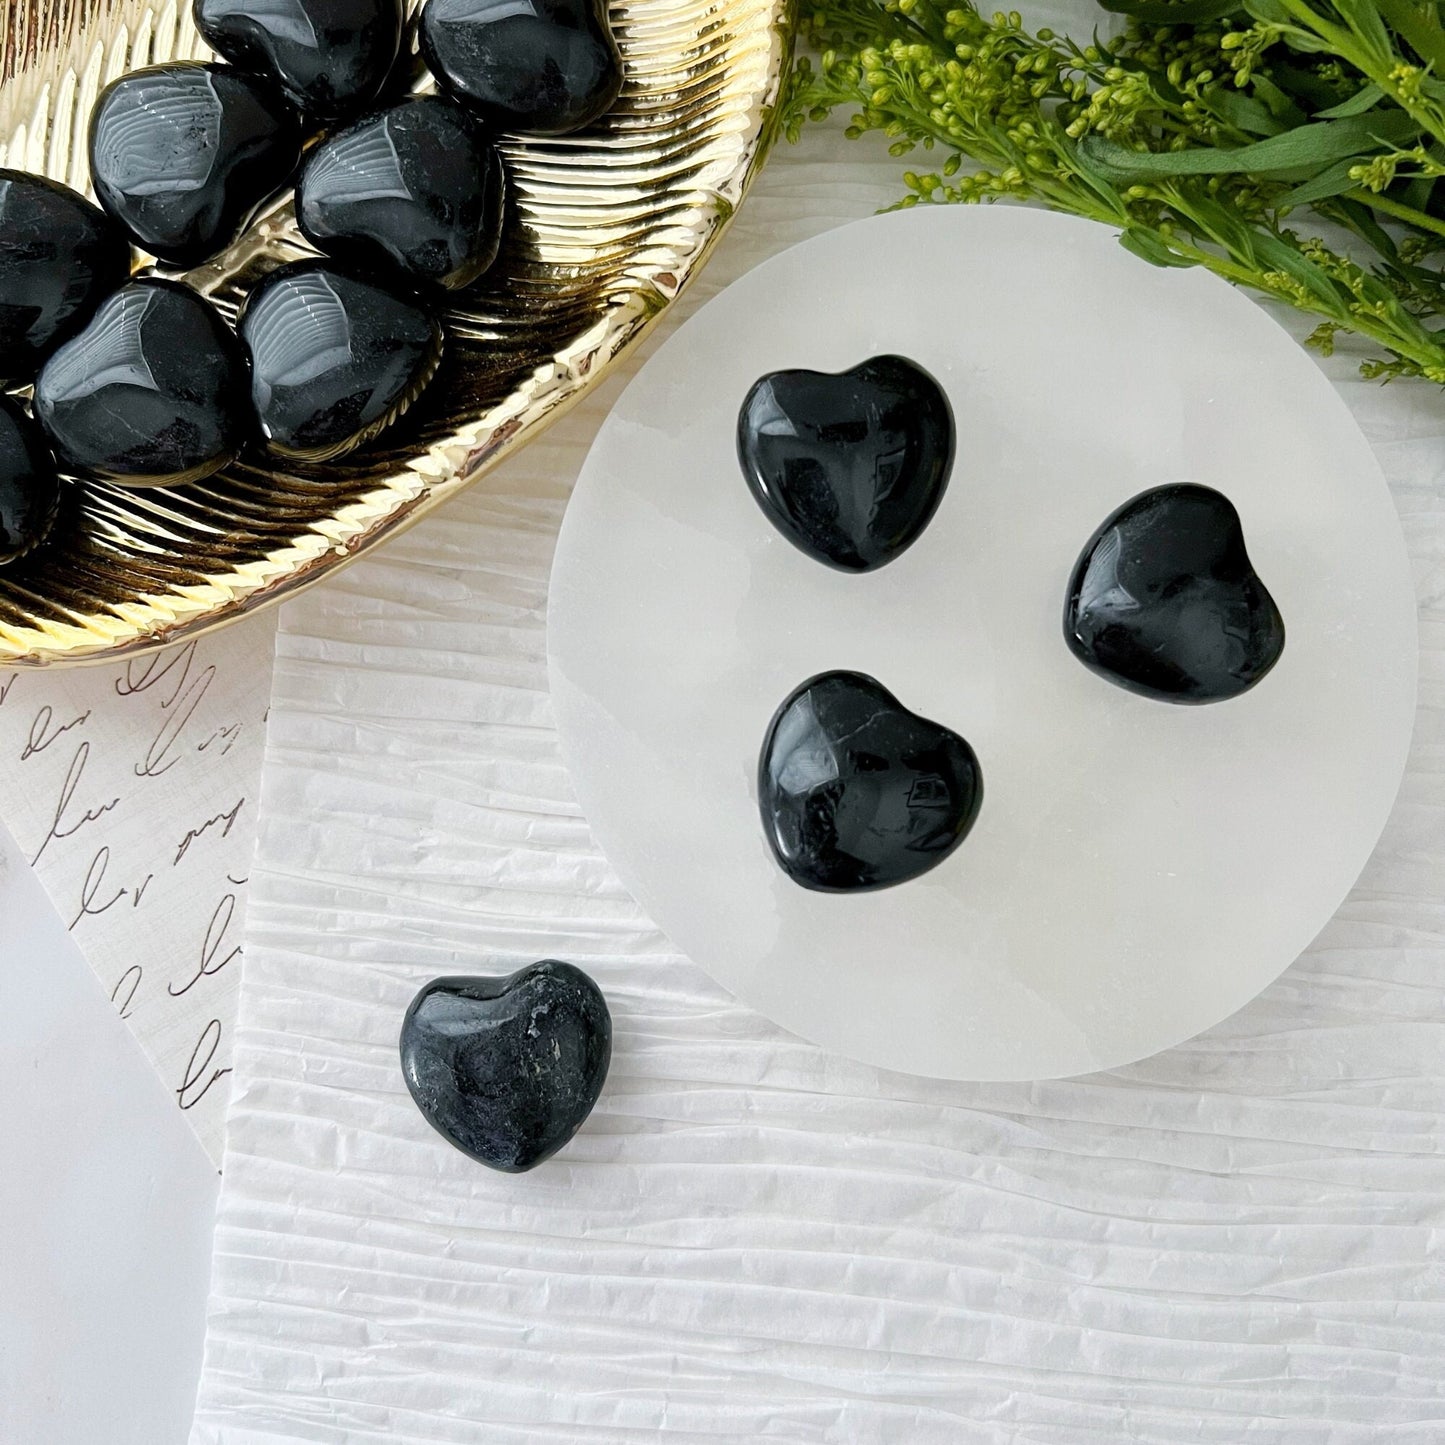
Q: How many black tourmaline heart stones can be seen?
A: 12